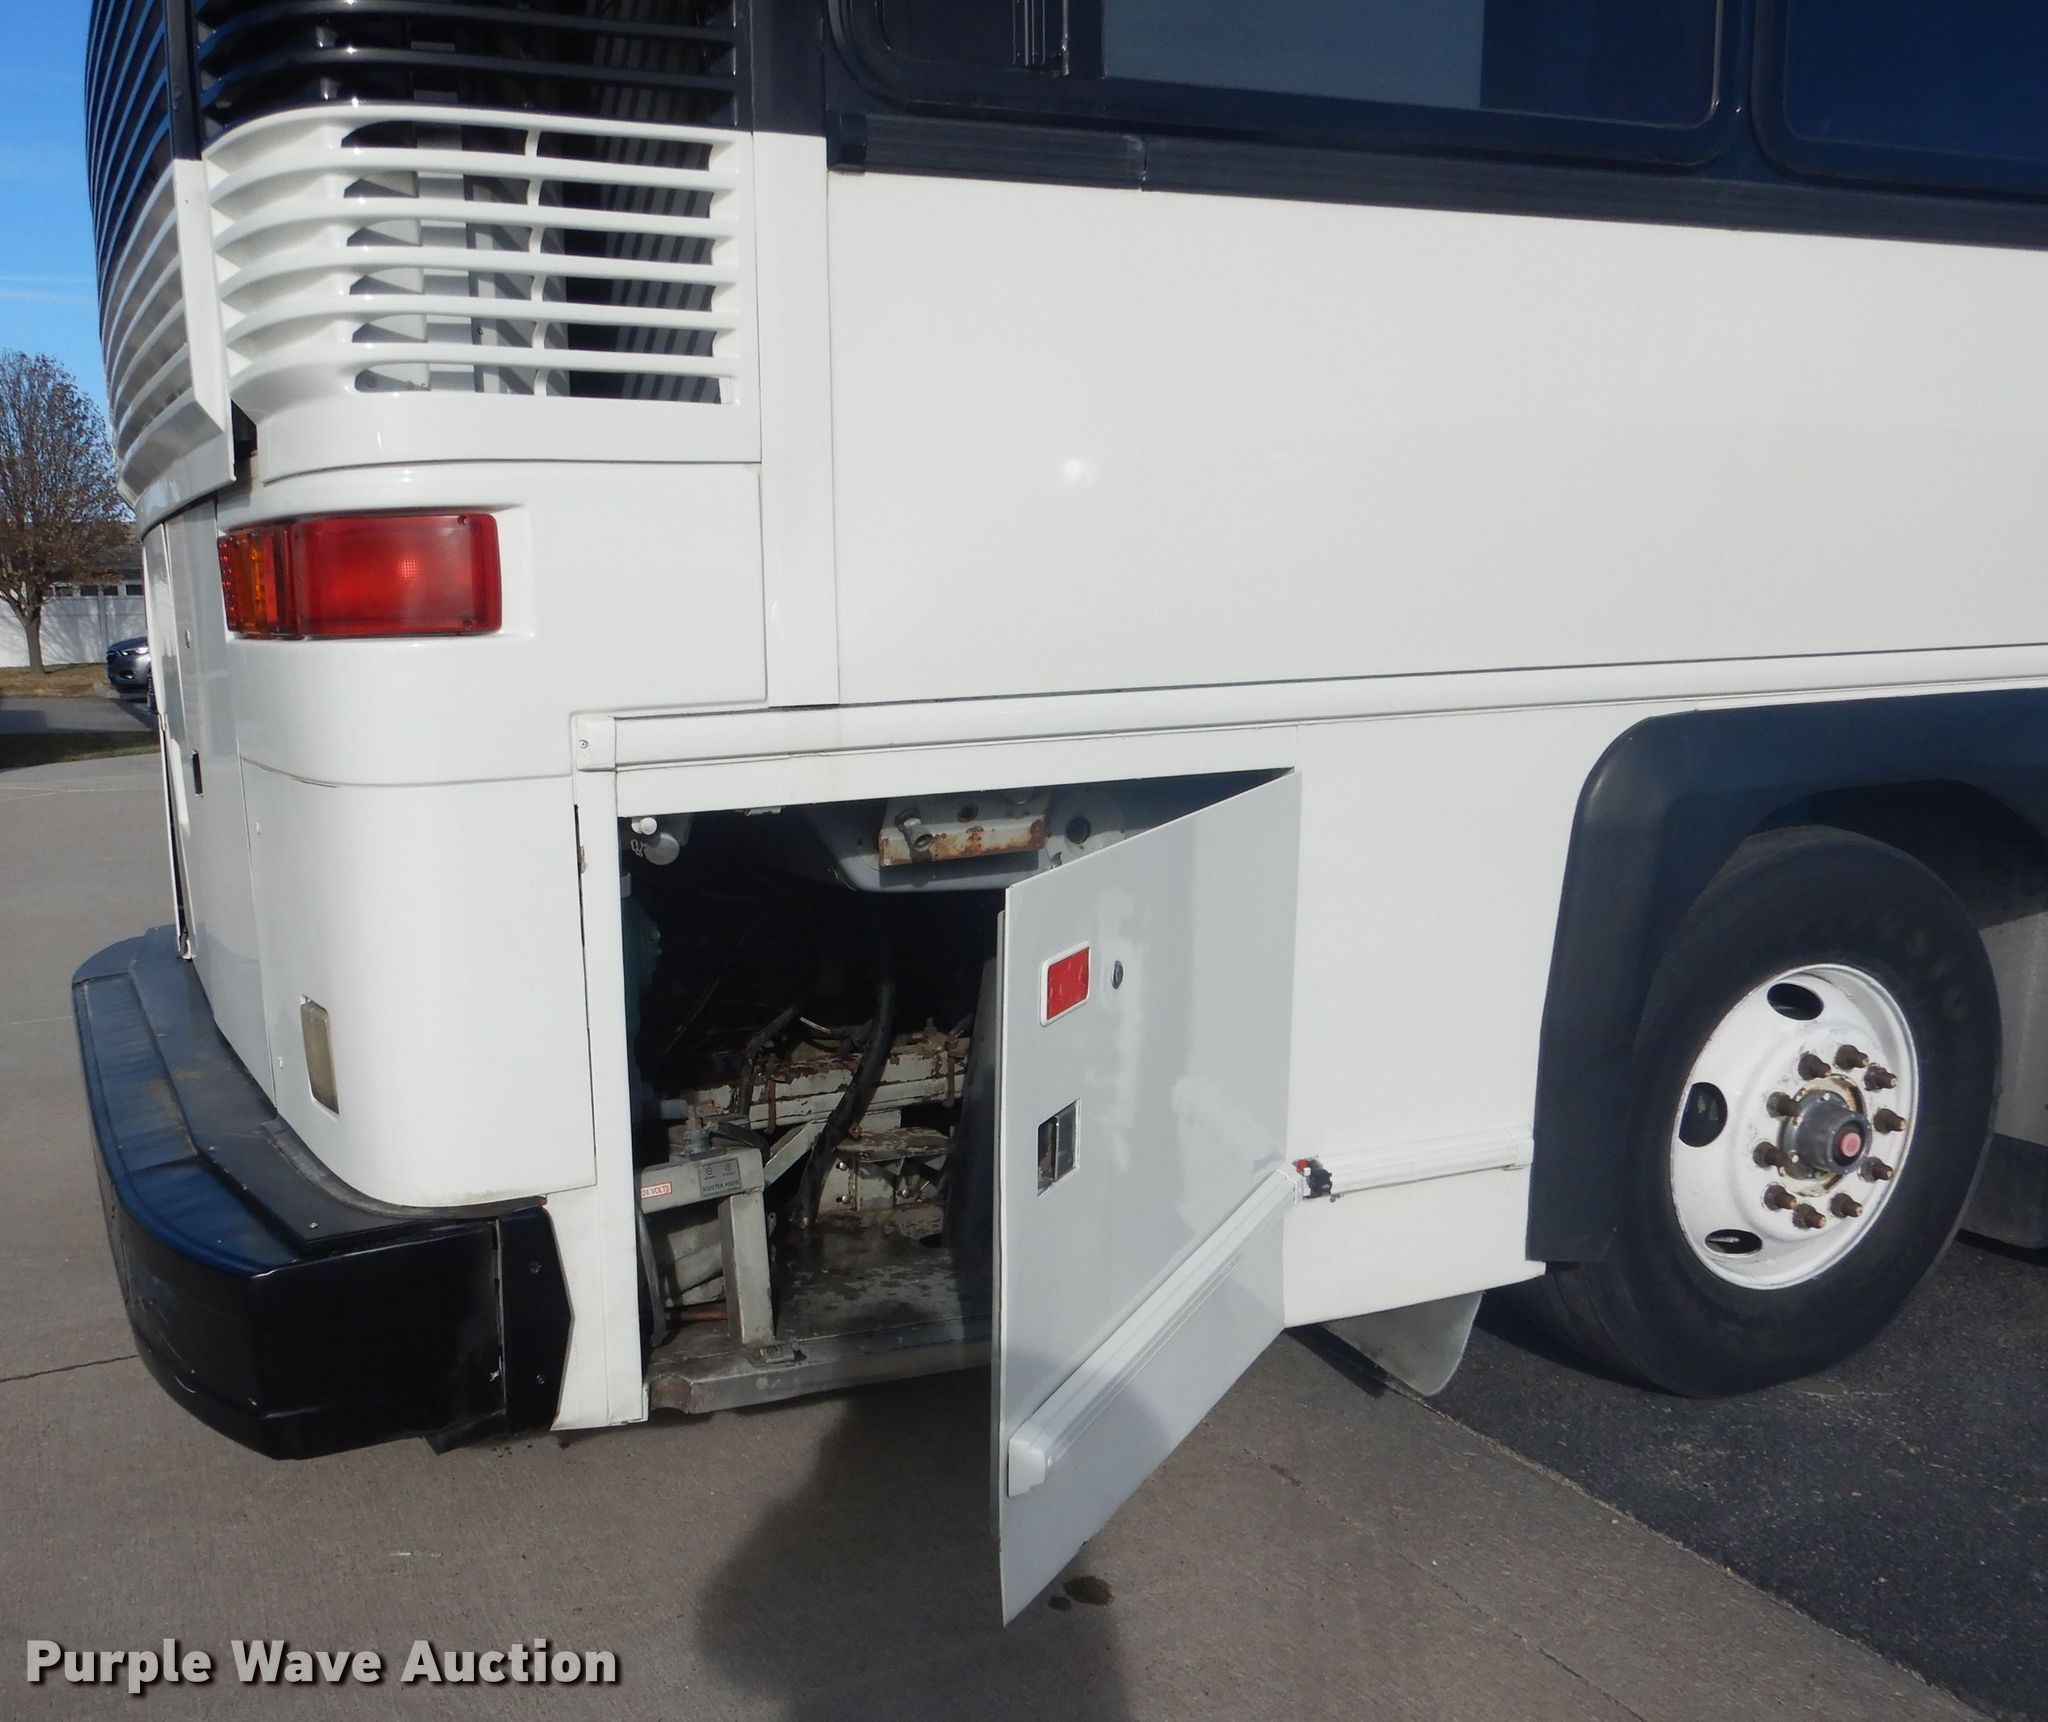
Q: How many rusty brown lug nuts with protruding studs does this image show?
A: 10